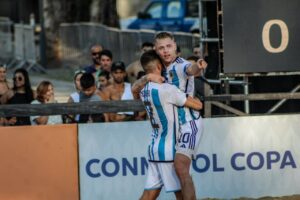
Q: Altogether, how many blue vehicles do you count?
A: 1